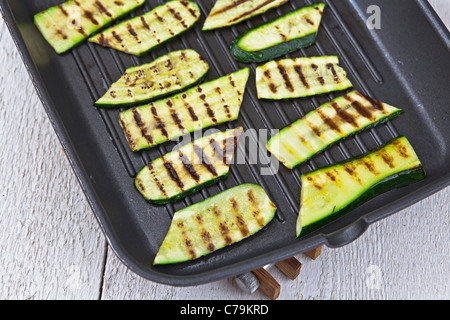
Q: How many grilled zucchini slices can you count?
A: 11